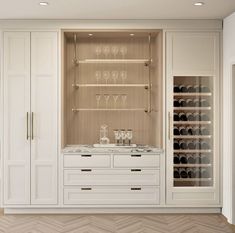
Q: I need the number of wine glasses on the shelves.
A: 12